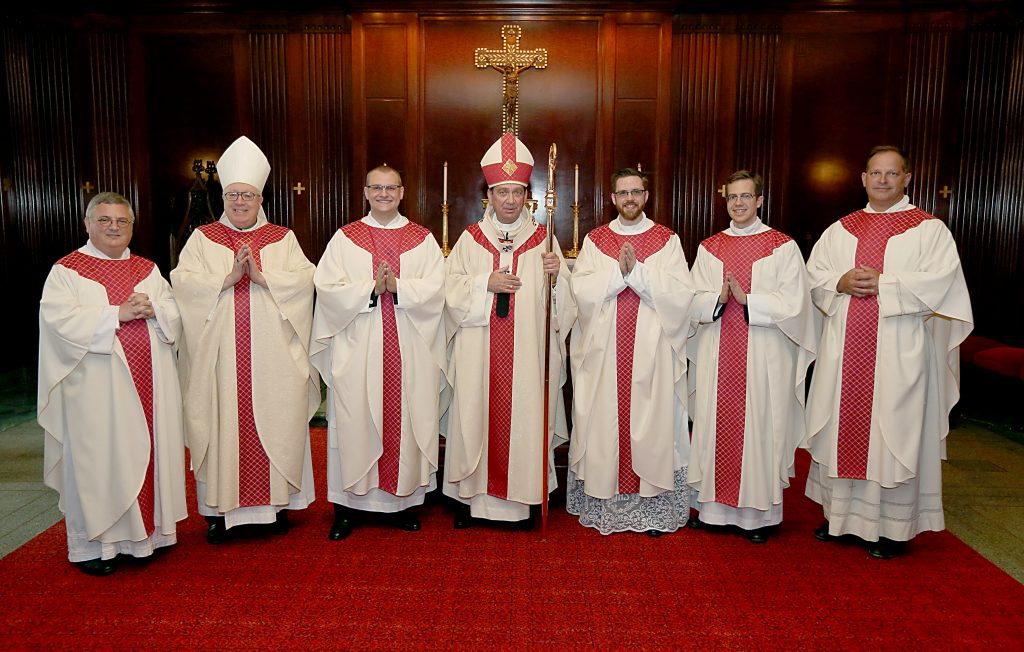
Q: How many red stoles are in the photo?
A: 7